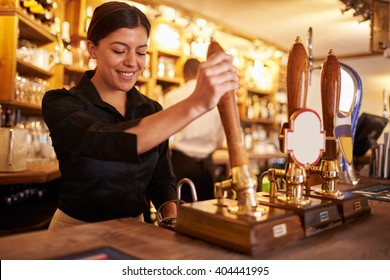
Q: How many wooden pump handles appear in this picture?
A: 3